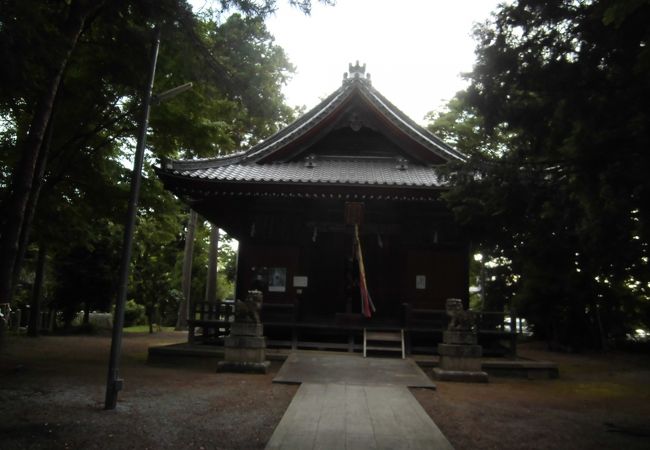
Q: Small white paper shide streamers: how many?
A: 4